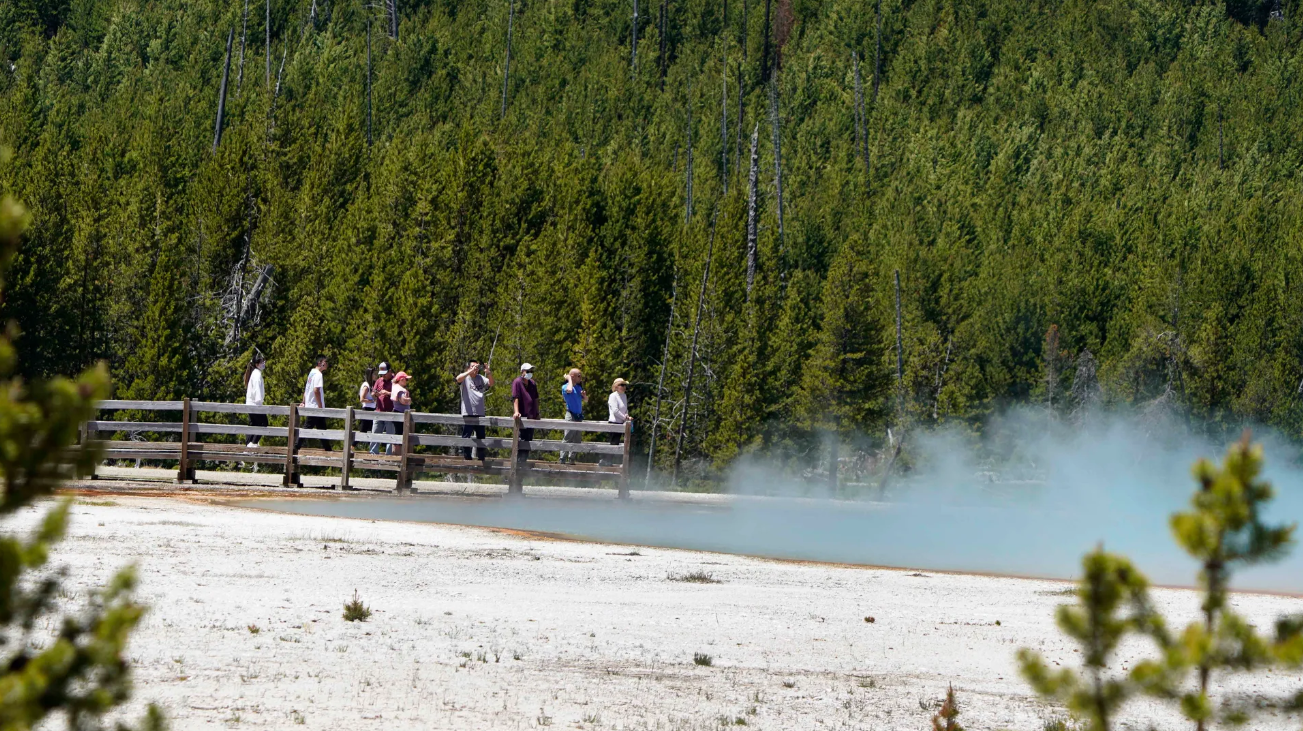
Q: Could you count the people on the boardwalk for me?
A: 9